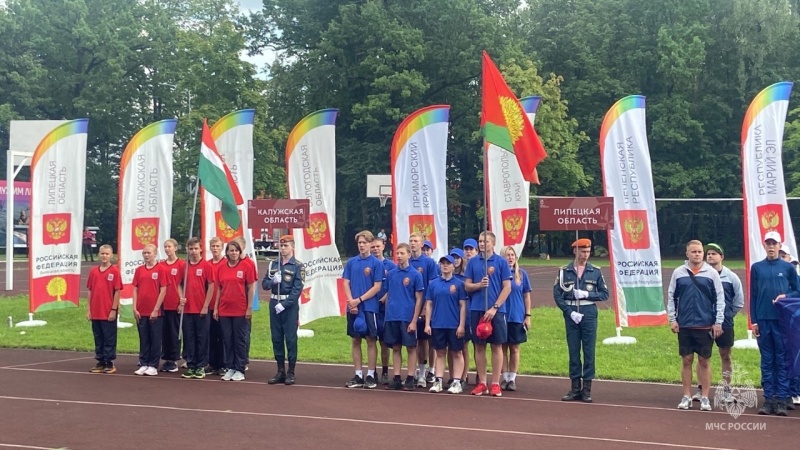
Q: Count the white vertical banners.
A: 8